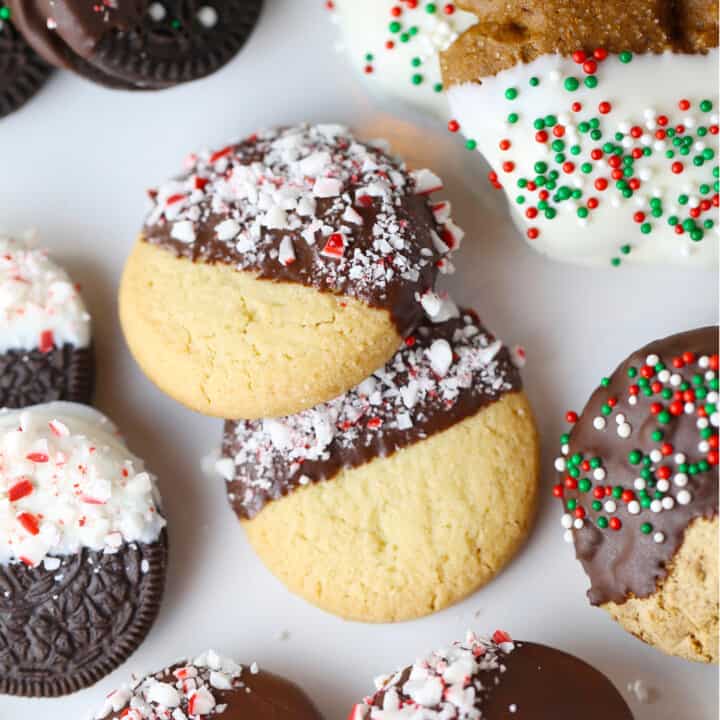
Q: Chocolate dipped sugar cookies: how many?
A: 2